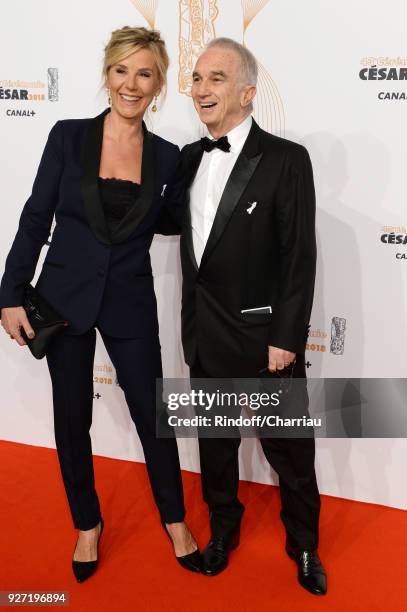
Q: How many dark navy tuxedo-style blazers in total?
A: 1